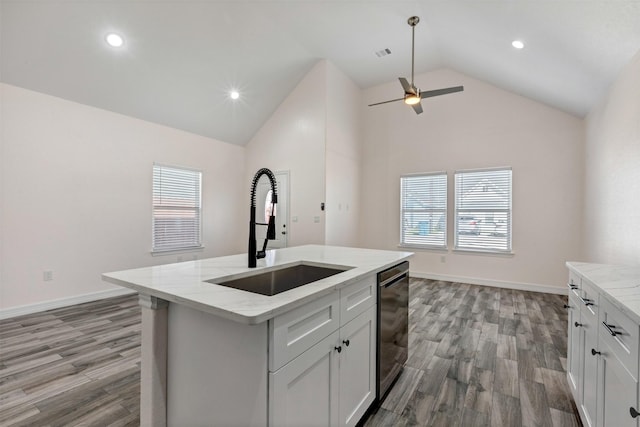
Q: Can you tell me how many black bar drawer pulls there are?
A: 3